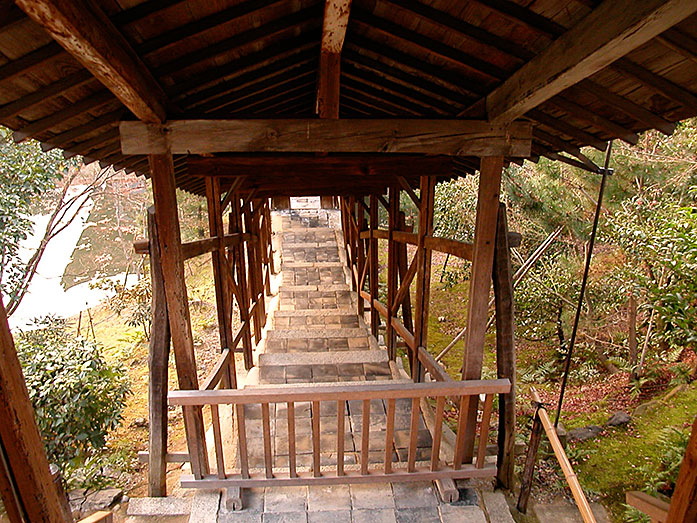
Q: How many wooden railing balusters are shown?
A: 13